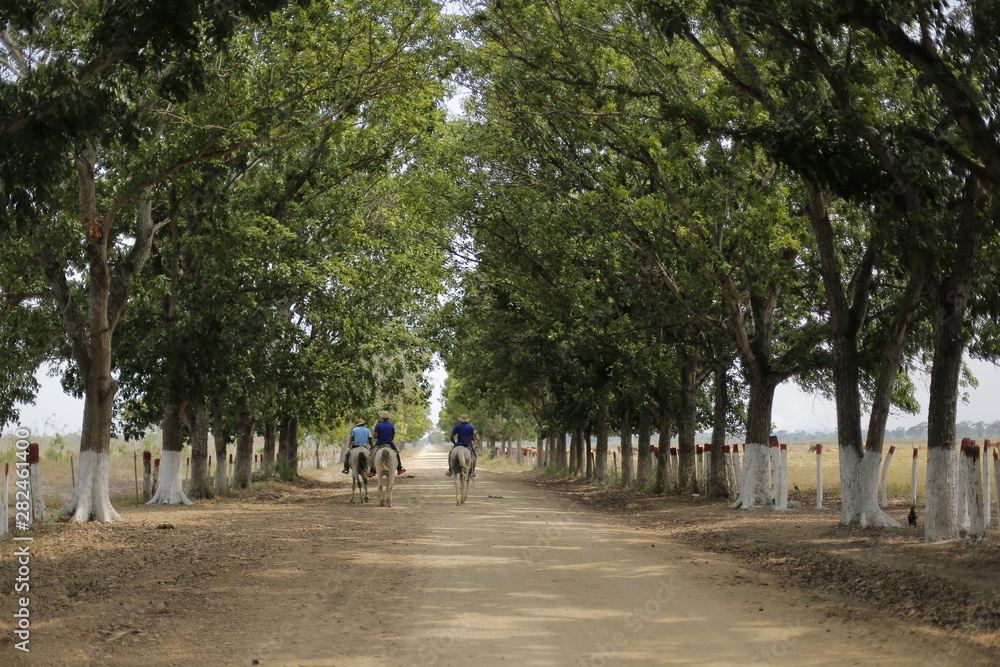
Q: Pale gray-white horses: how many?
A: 3